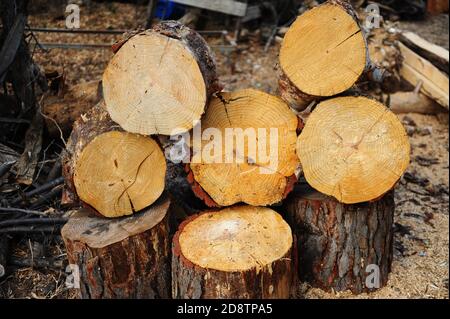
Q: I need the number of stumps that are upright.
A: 3